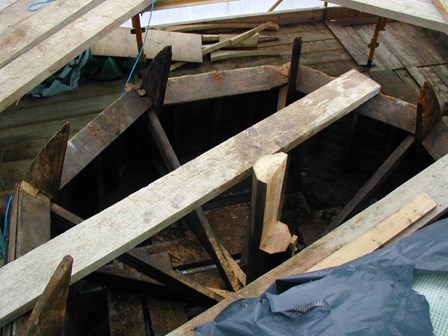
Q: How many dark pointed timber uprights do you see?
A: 5